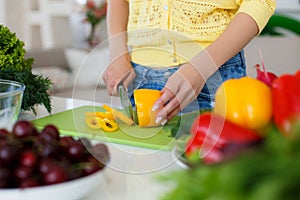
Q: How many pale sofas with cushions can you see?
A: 1